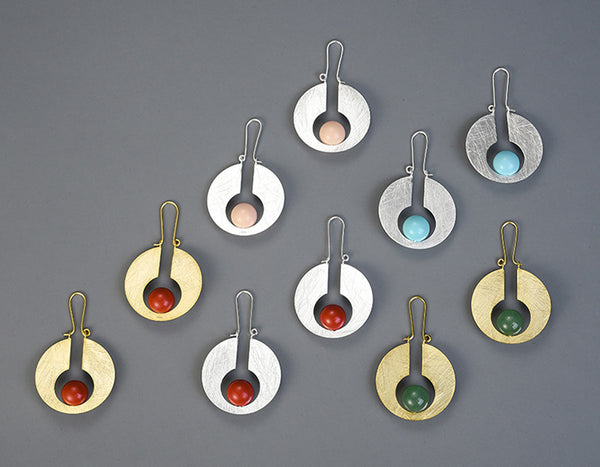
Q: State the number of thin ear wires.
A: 10